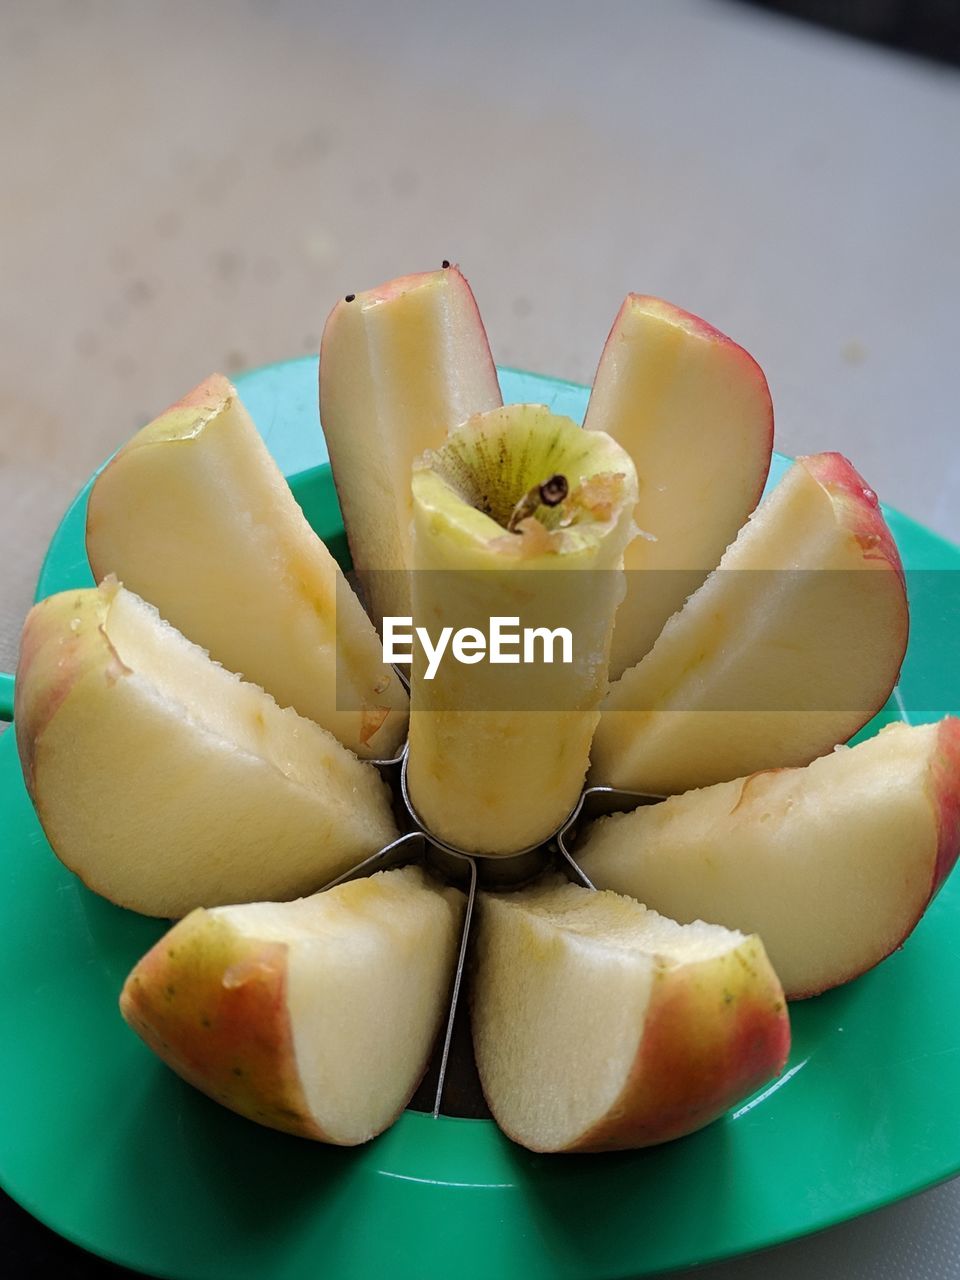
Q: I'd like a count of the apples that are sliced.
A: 1